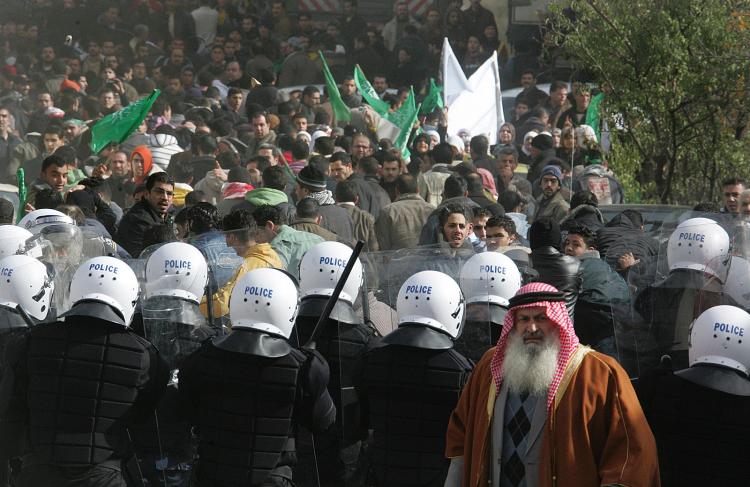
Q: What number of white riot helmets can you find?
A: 12